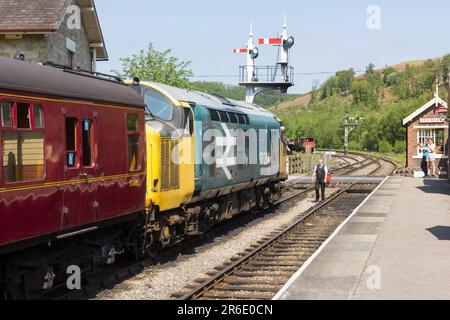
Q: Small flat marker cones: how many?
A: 0